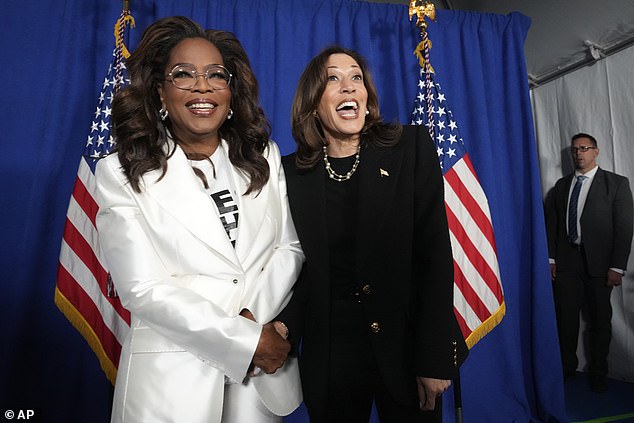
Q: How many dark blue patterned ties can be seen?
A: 1